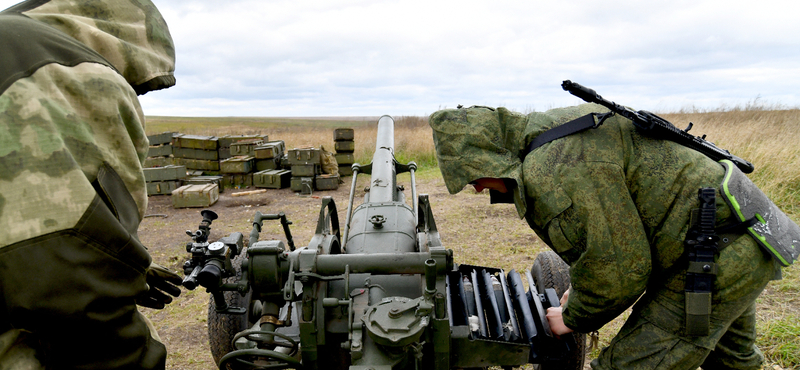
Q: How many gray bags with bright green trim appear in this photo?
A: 1